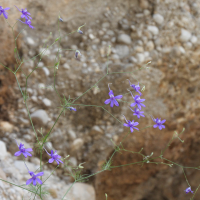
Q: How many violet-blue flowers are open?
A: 13